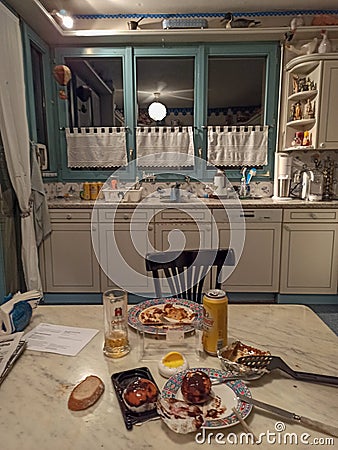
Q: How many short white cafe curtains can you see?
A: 3